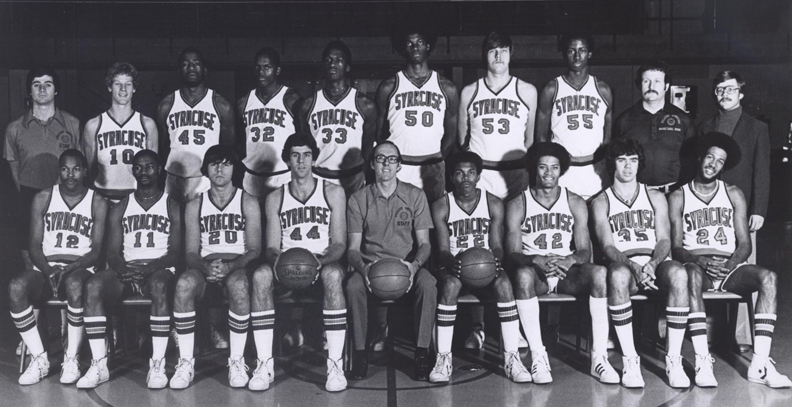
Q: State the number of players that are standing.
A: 7